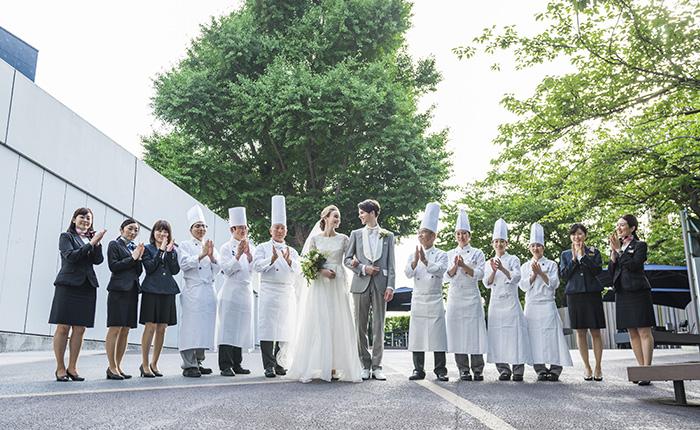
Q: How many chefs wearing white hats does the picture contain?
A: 7